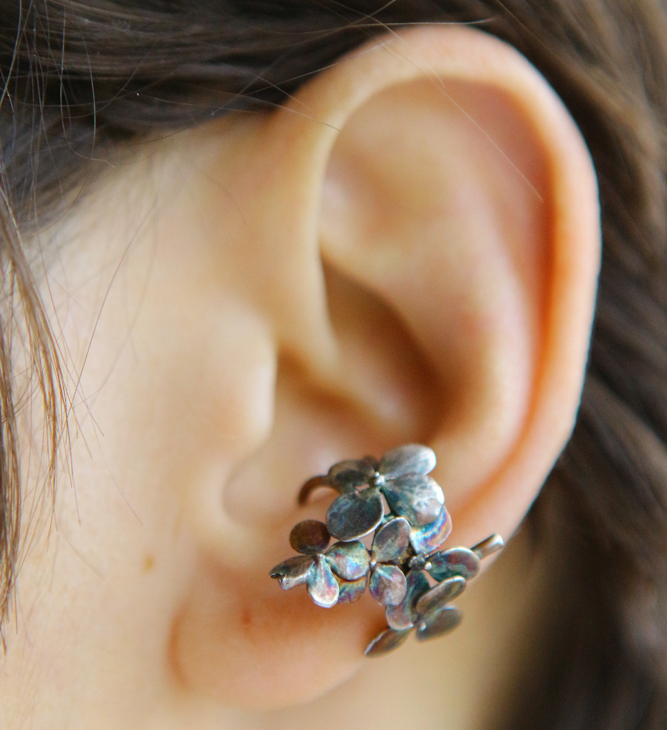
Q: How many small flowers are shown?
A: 5